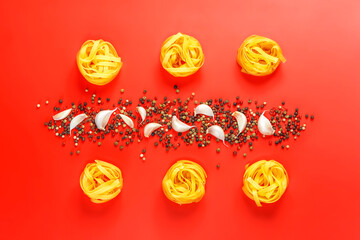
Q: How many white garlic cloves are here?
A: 11